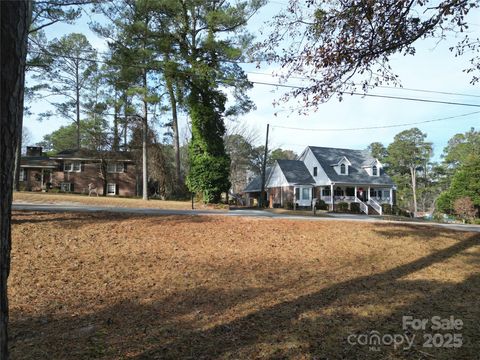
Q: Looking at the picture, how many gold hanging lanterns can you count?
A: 0